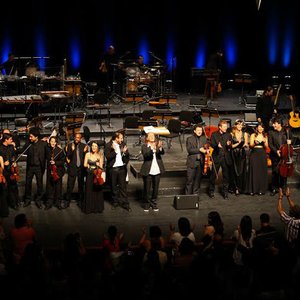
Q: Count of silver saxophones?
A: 0